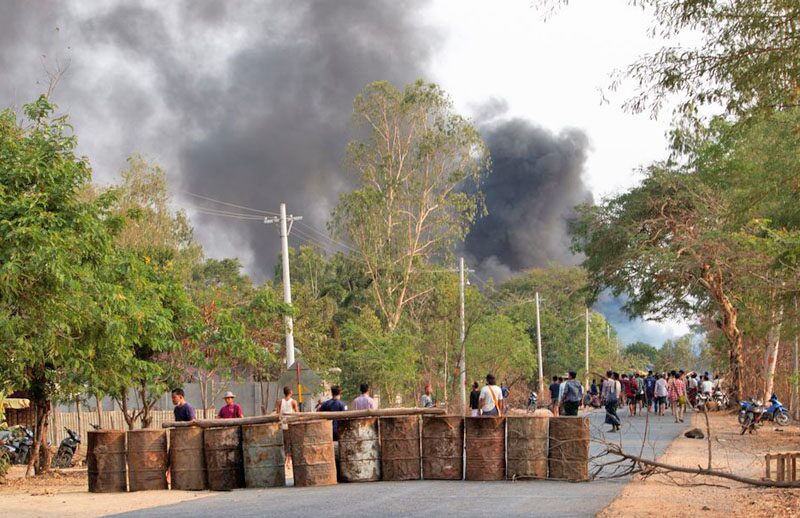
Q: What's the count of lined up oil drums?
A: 12